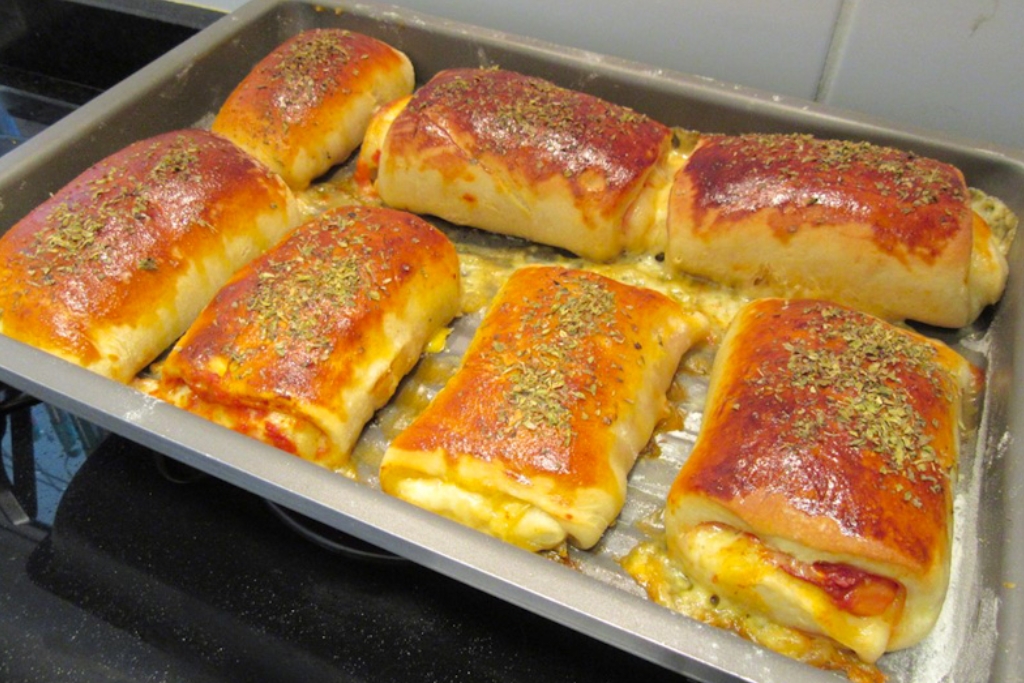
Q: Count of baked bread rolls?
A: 7